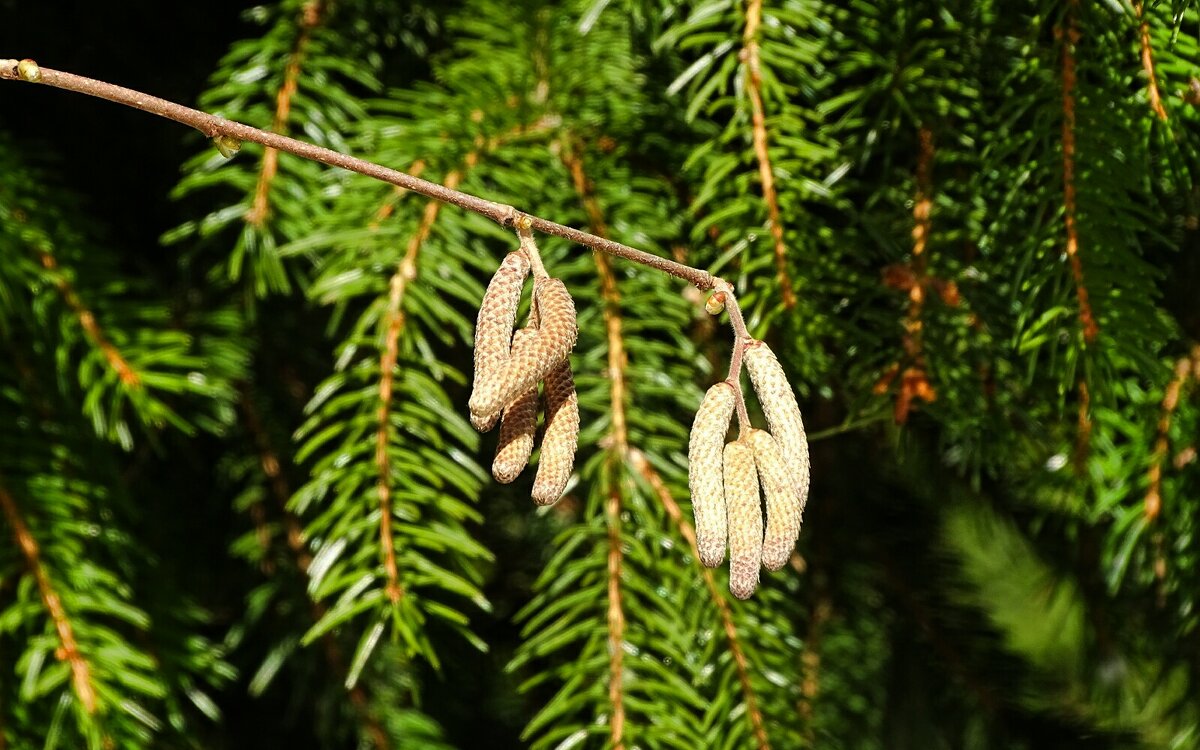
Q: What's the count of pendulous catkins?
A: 8